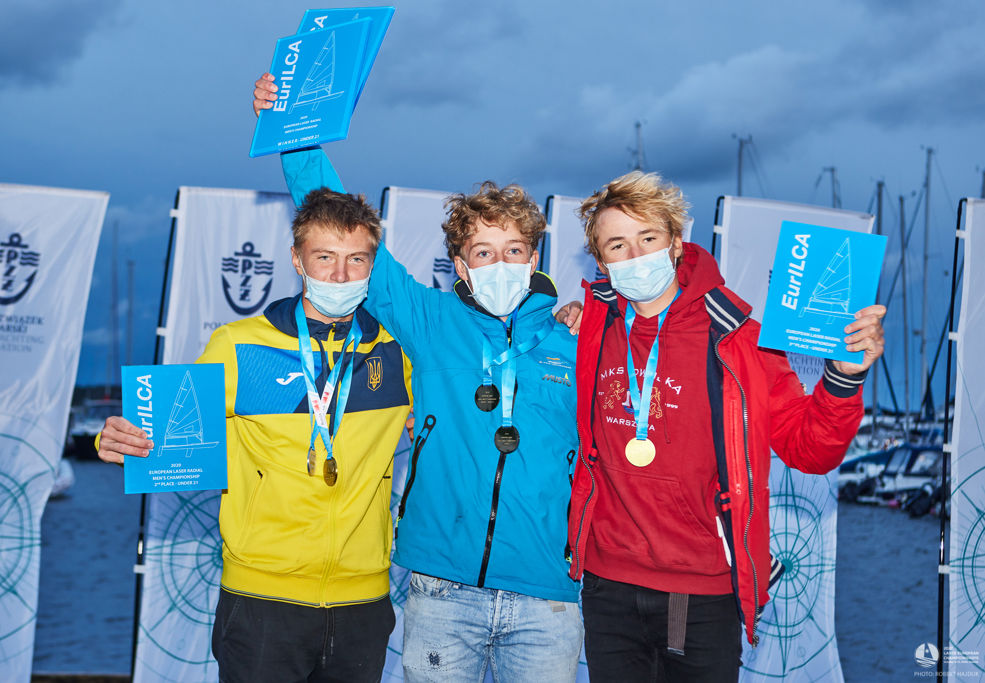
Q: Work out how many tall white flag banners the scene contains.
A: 6